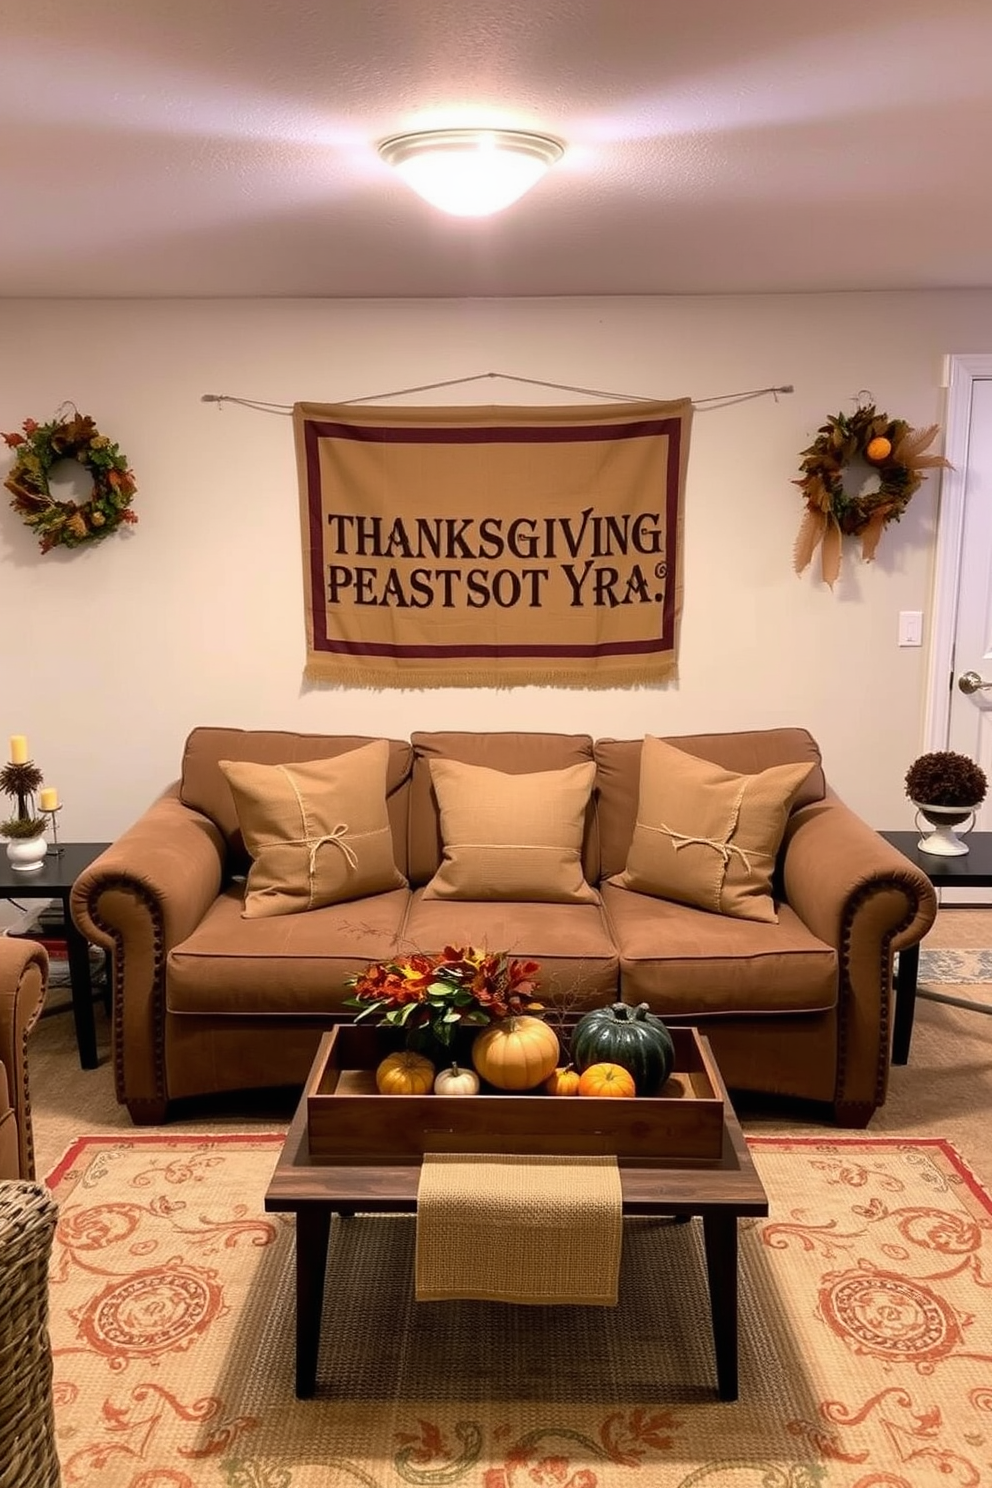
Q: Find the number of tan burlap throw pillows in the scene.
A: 3